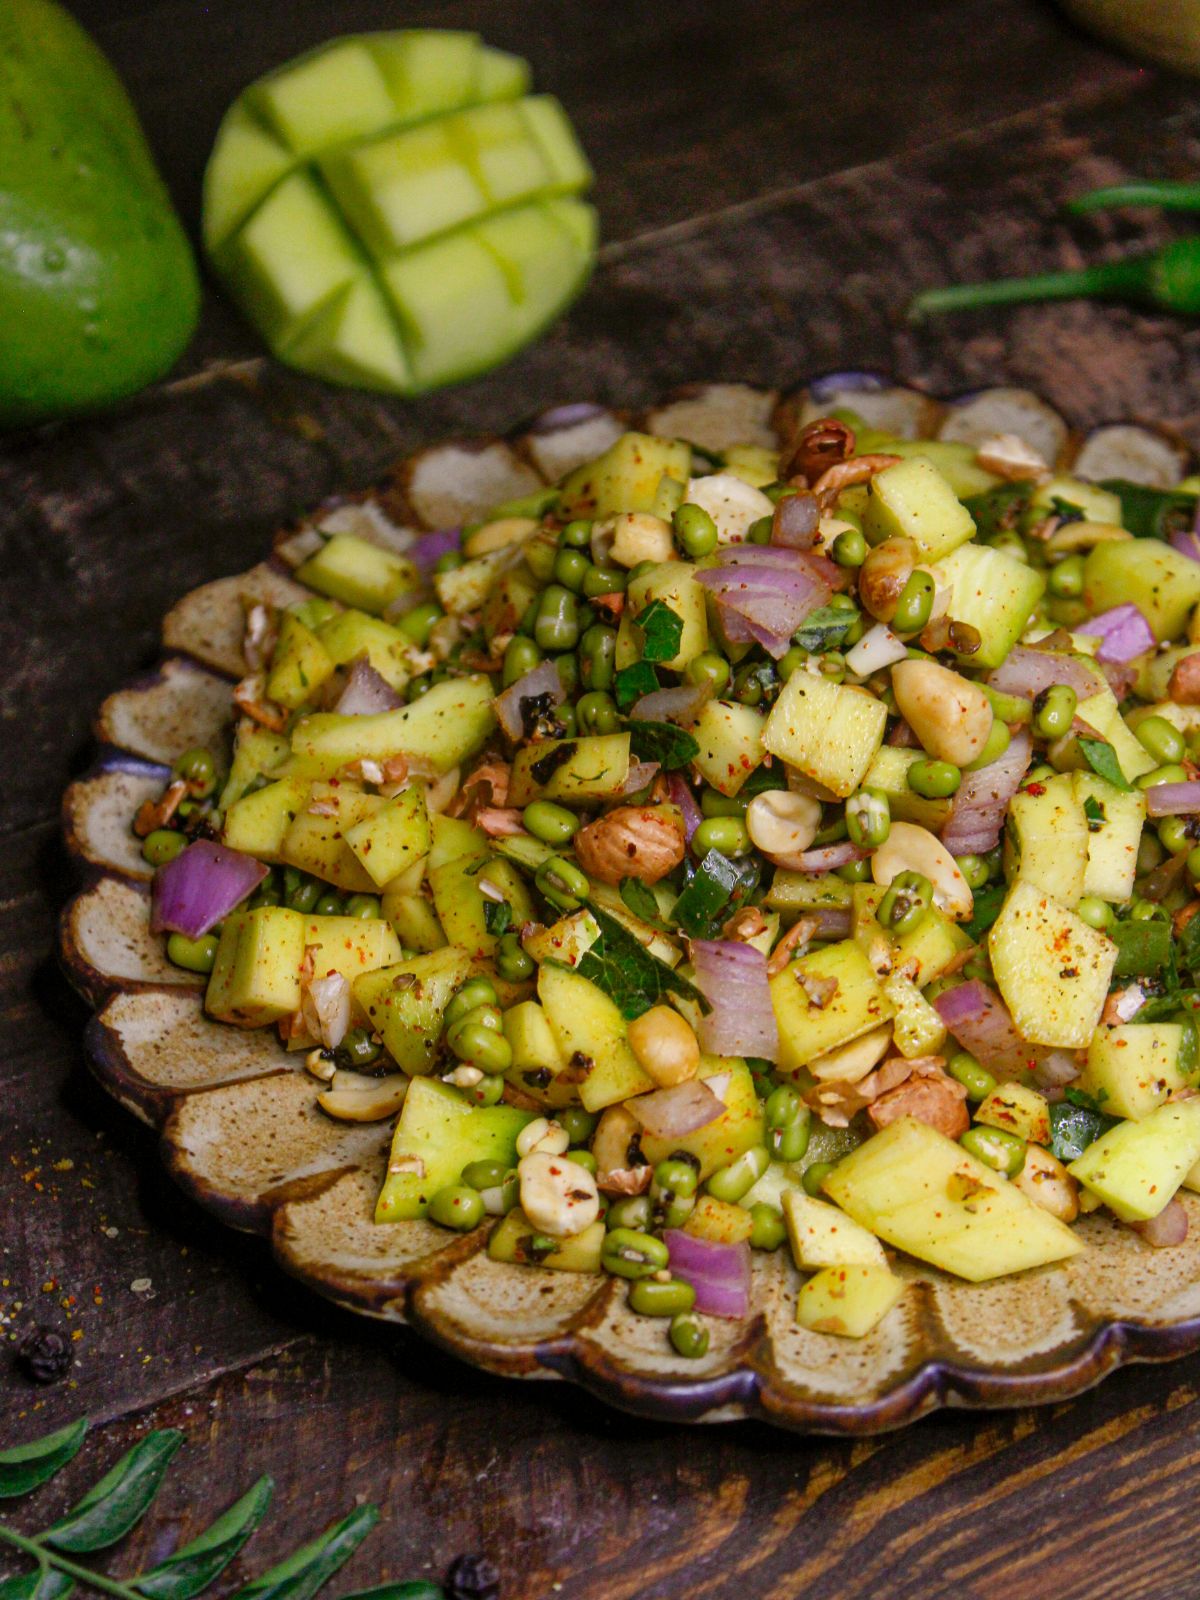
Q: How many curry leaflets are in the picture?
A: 6